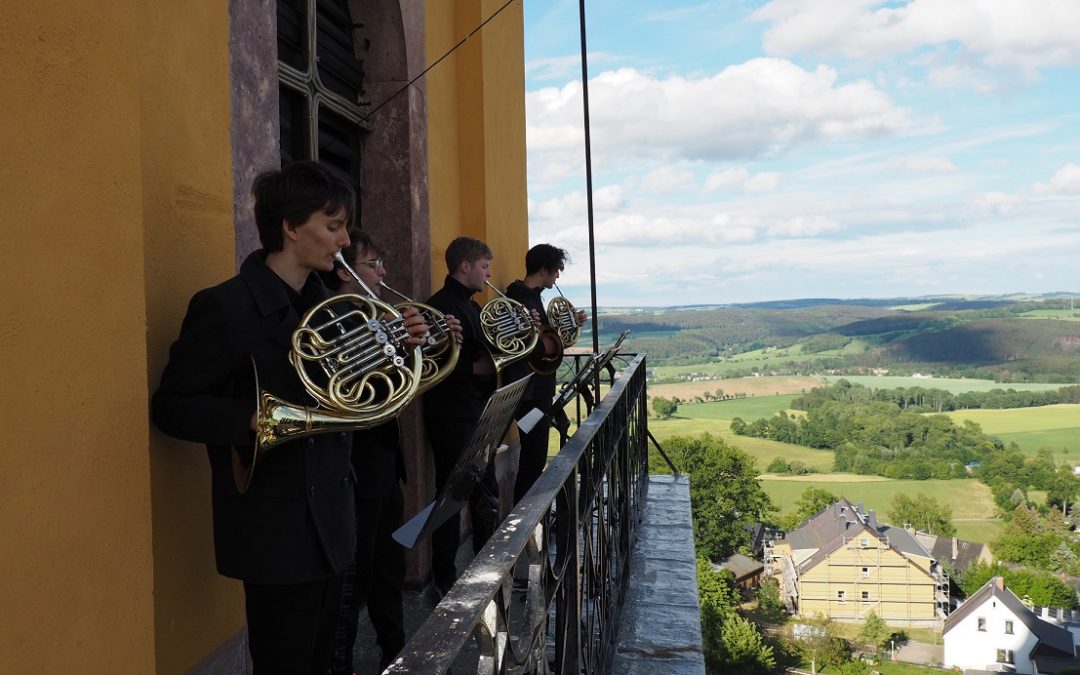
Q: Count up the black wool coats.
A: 1